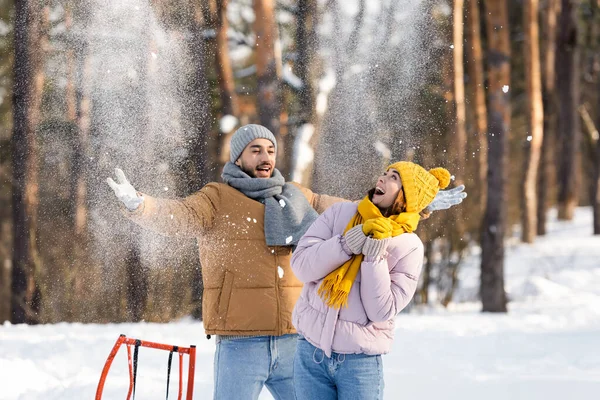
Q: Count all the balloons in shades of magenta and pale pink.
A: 0